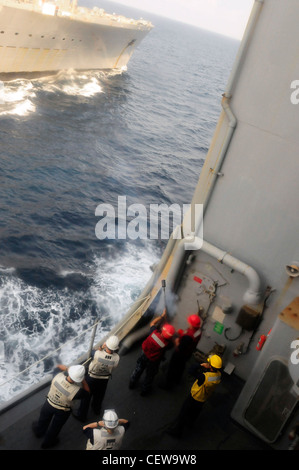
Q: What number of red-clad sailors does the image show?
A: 2